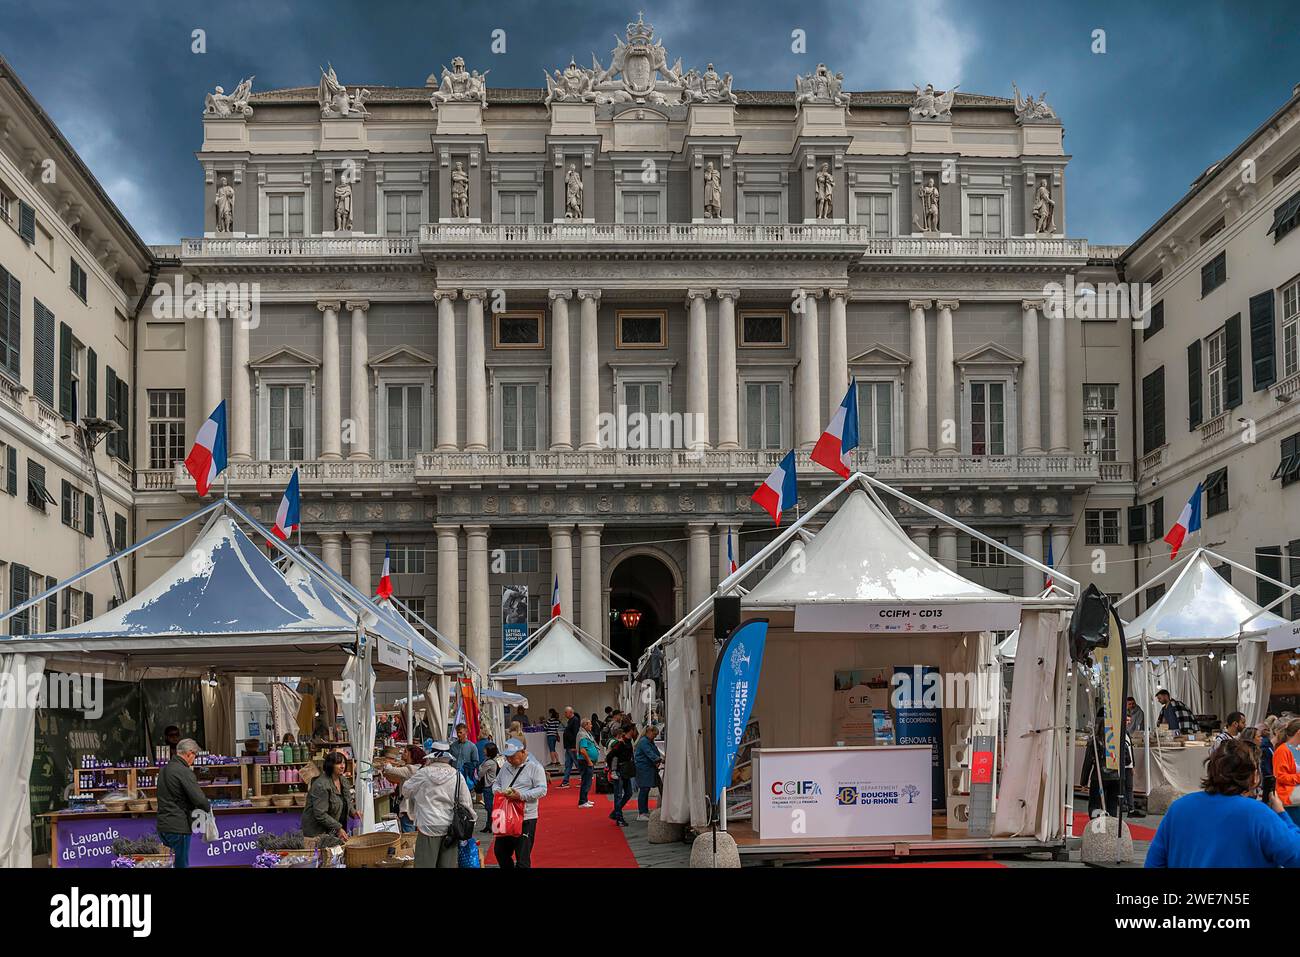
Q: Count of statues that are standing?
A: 8